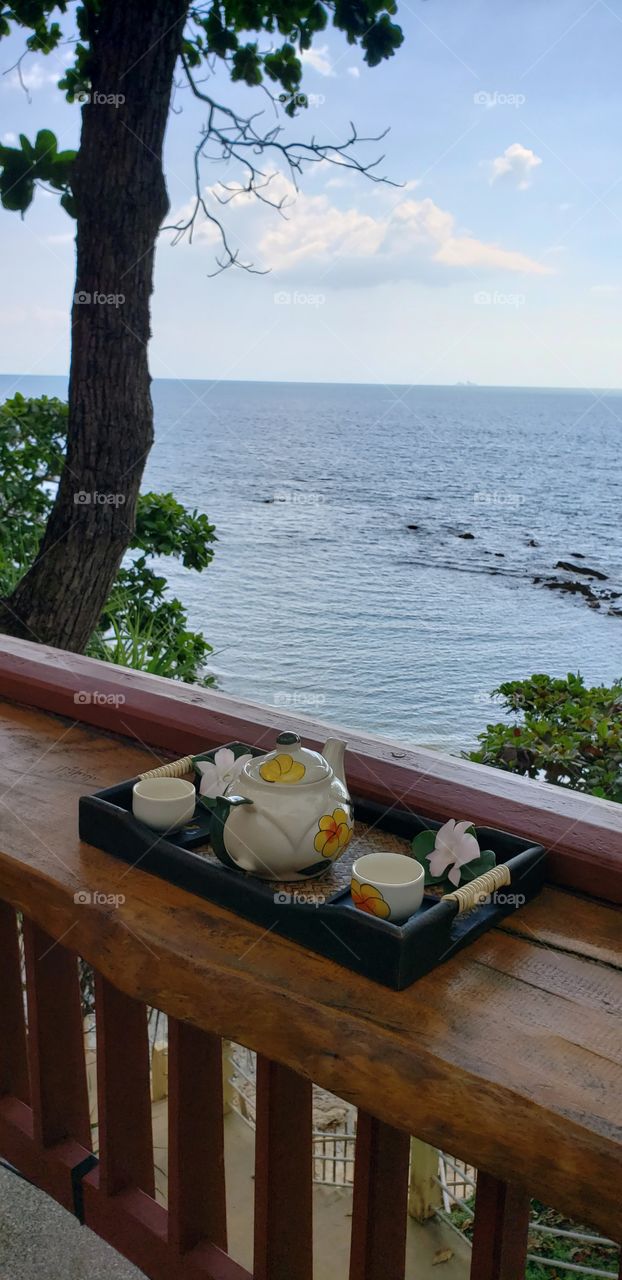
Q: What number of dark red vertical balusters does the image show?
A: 7